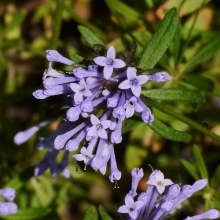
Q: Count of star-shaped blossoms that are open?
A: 8